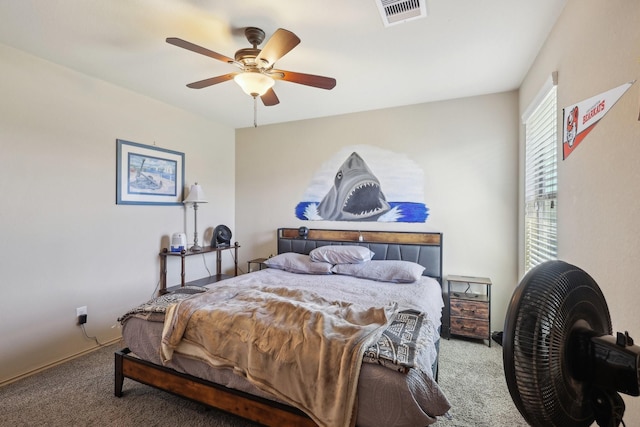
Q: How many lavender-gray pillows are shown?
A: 3